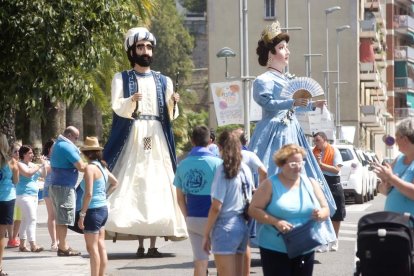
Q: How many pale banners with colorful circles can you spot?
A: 1